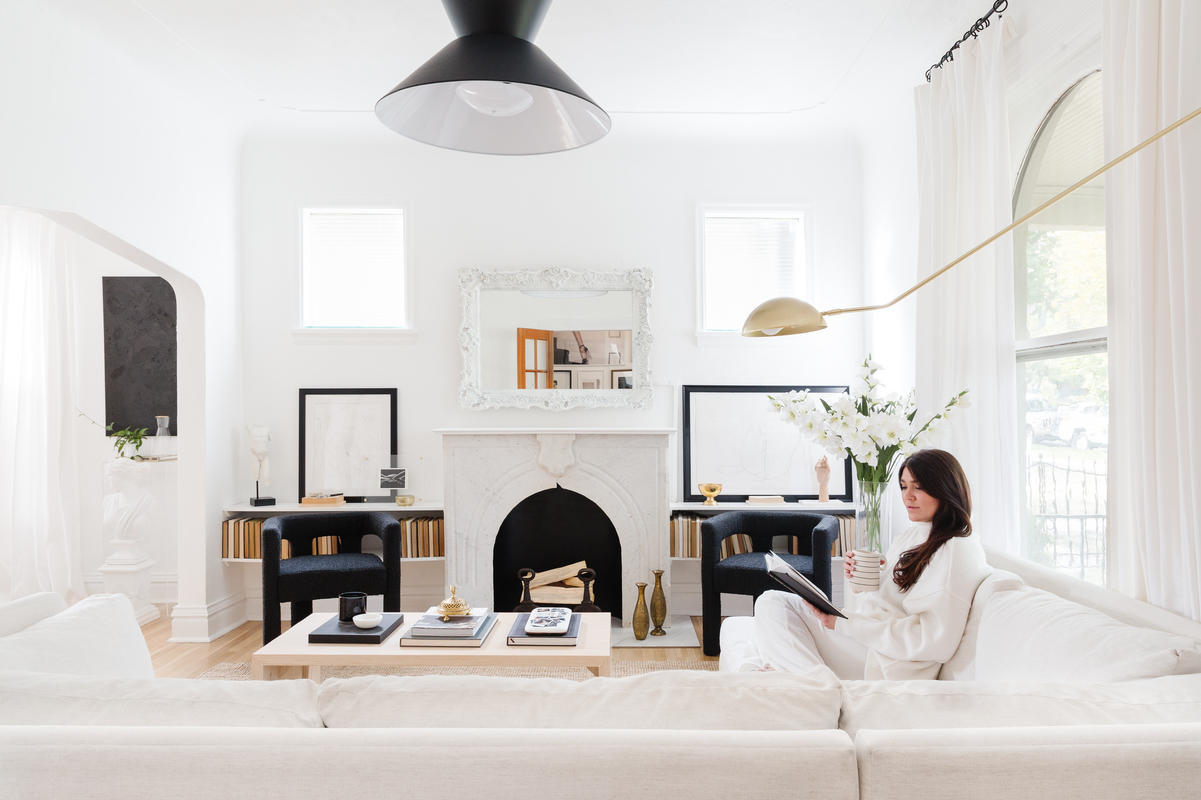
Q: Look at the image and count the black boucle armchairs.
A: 2